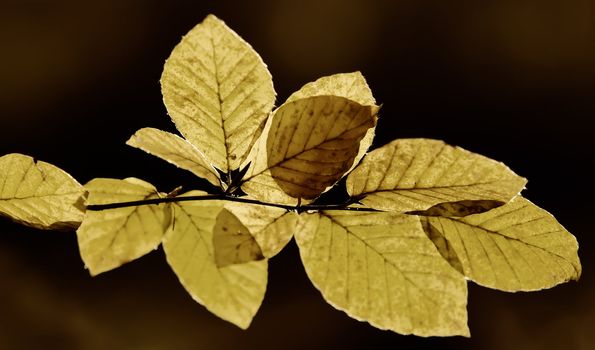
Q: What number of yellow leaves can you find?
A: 11